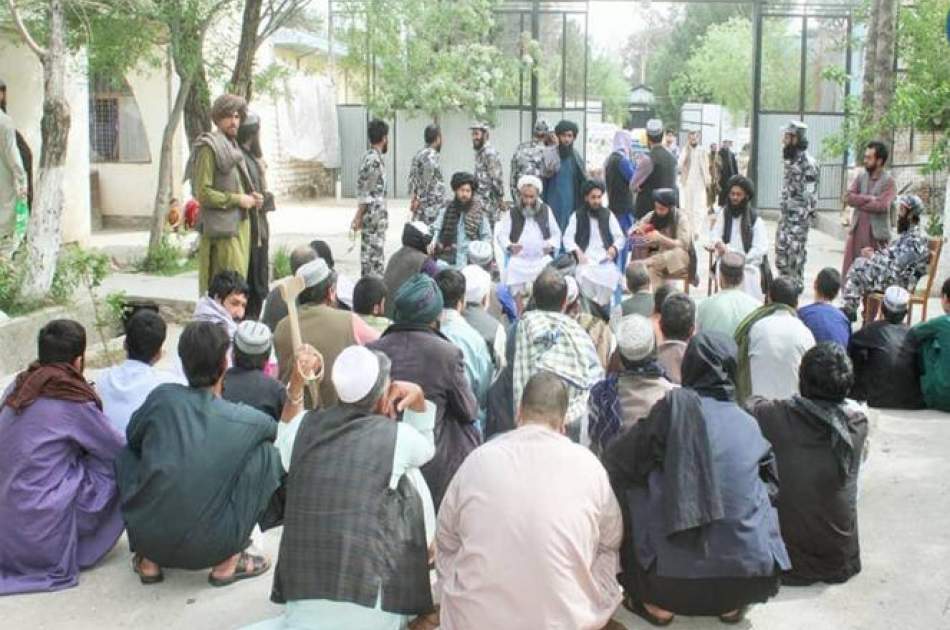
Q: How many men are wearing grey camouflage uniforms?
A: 6